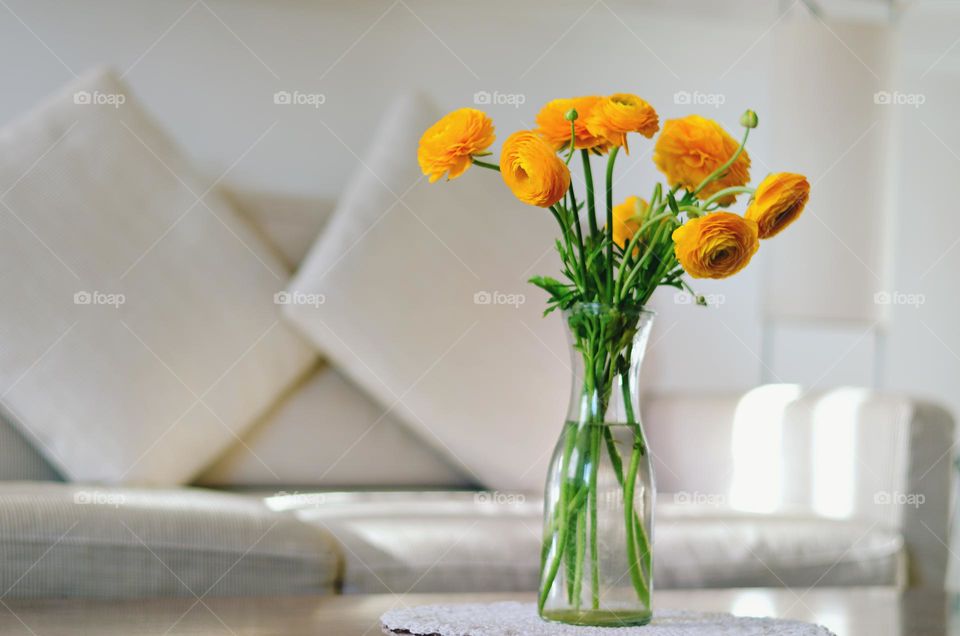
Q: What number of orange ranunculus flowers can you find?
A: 8